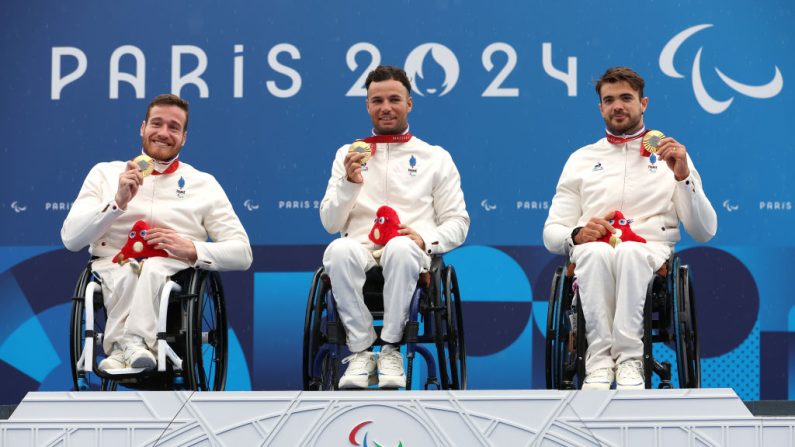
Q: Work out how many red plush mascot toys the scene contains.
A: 3